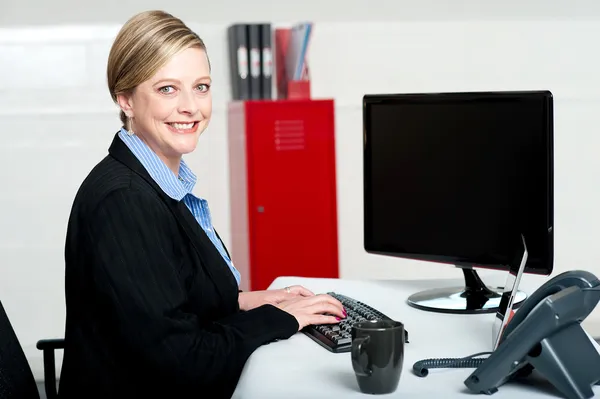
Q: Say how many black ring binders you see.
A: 3